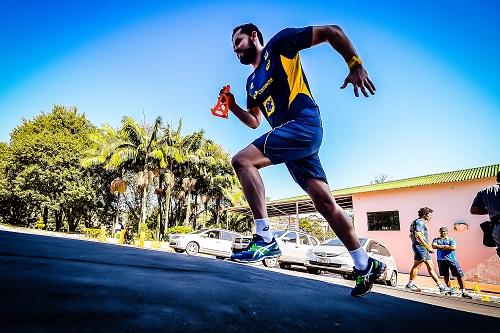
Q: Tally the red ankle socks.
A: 0